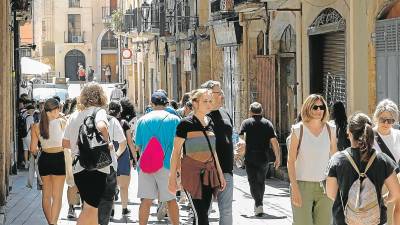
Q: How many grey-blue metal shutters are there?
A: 1